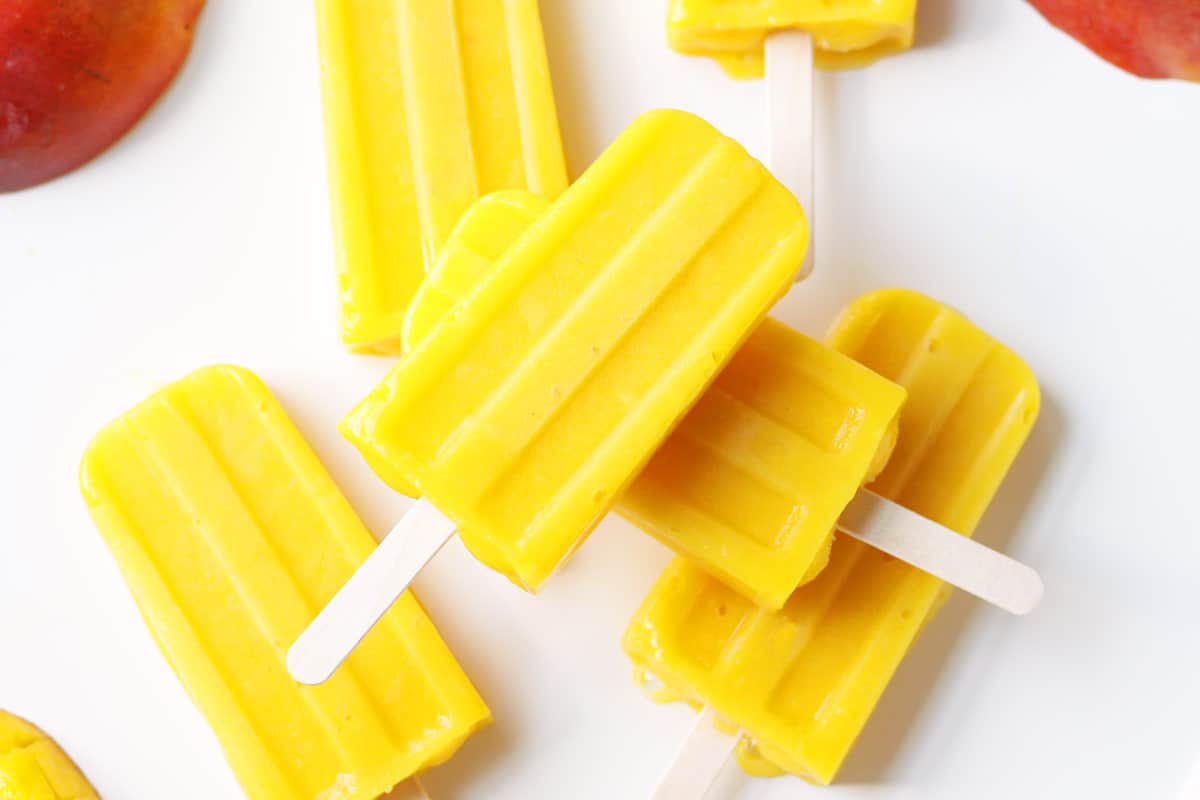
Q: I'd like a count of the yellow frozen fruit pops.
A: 6